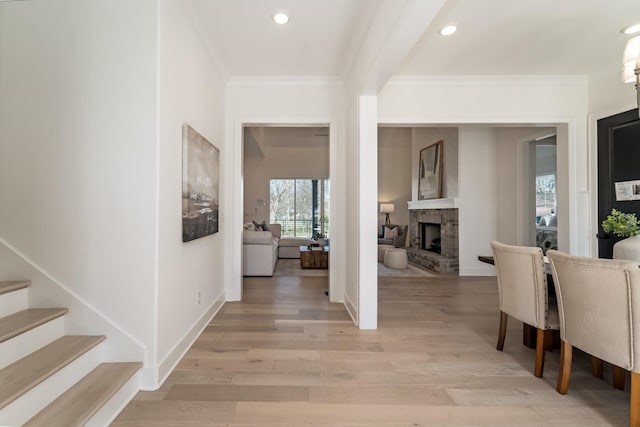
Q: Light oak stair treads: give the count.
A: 4